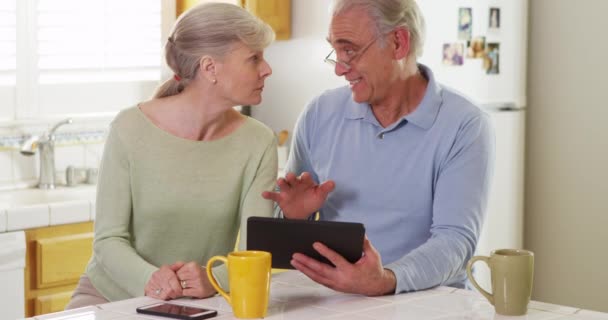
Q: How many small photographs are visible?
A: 5